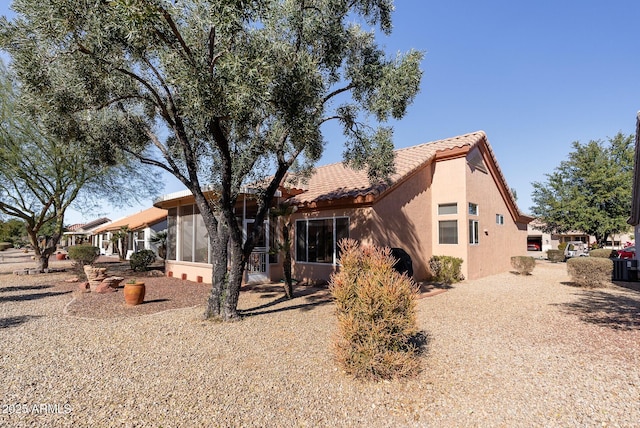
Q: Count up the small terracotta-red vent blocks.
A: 3